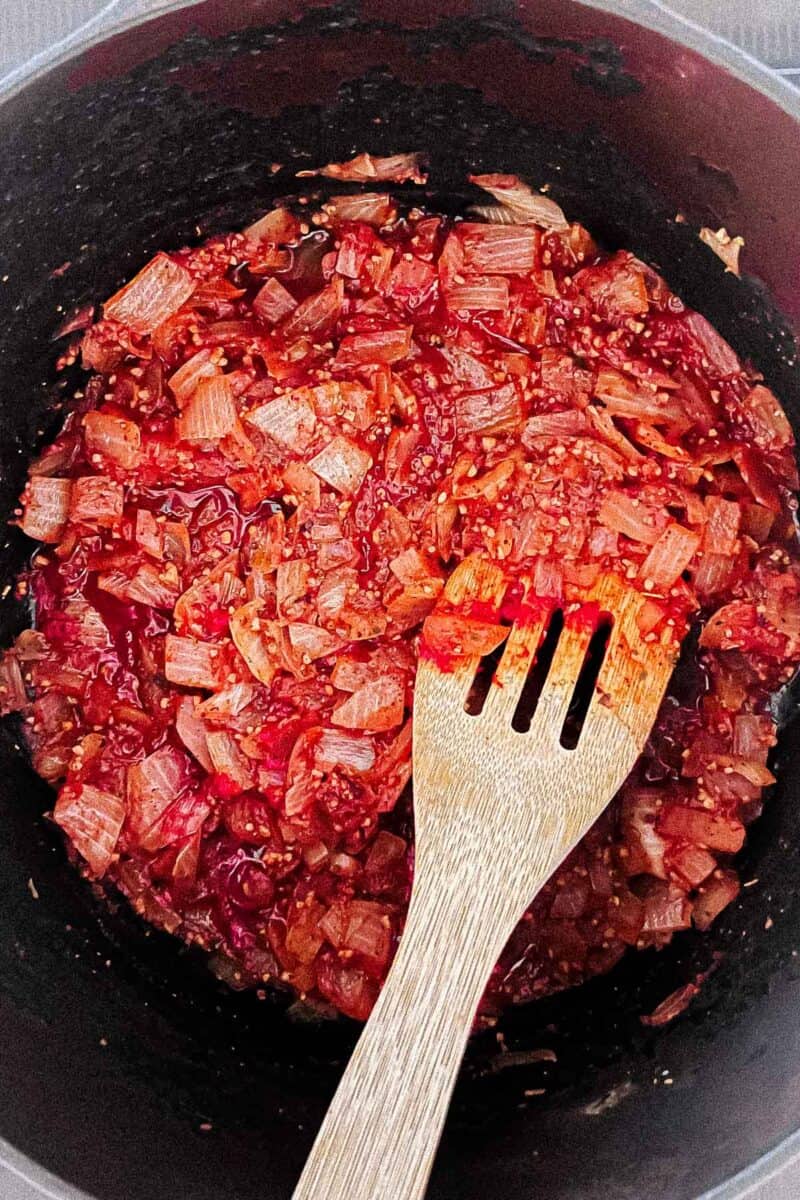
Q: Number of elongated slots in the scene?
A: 3